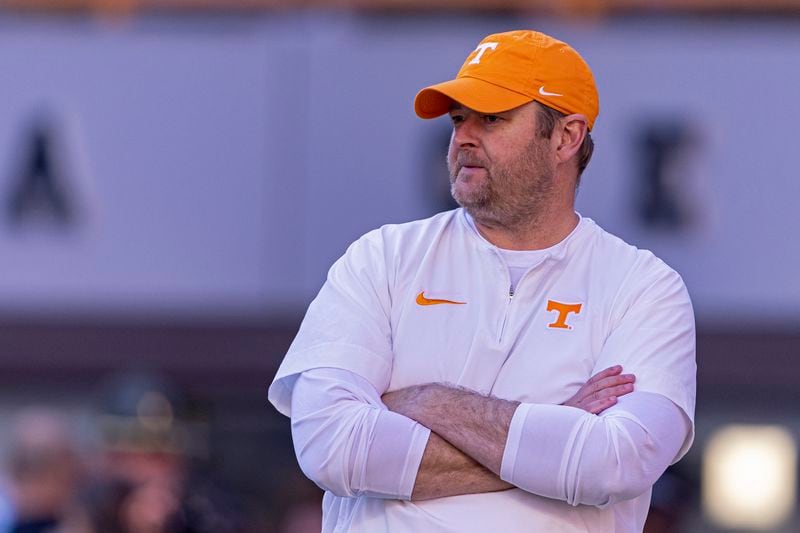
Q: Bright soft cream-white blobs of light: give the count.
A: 1